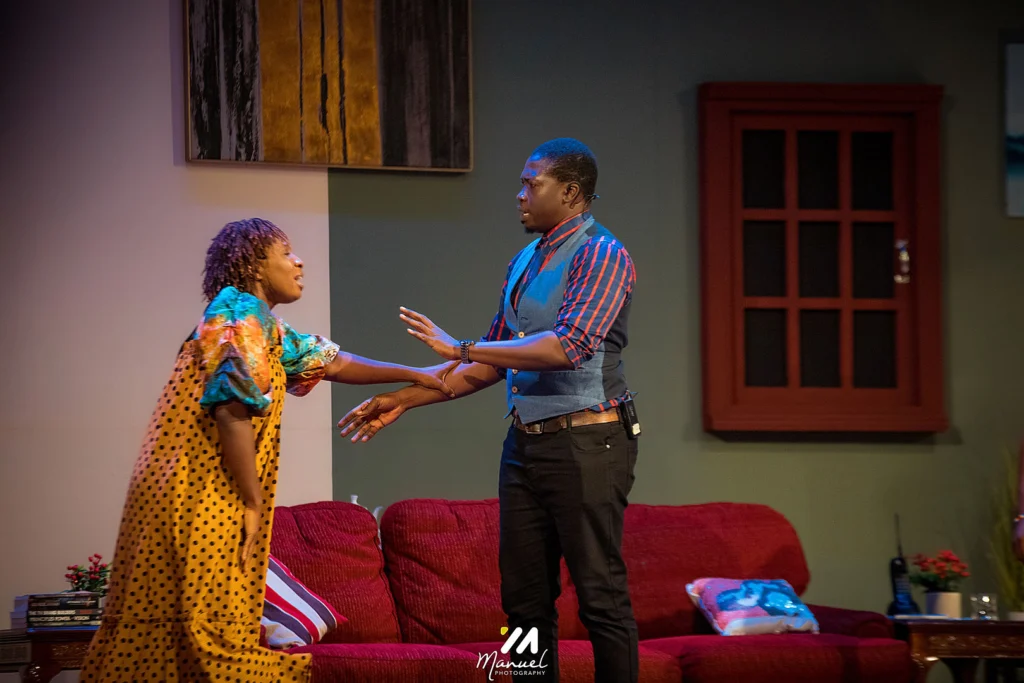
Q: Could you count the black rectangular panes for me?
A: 9